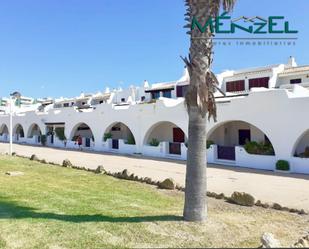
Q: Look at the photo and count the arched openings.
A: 8